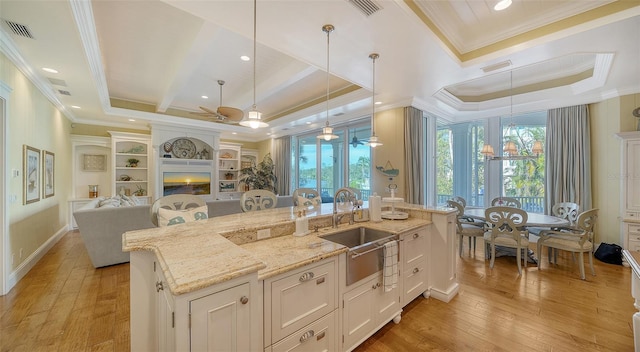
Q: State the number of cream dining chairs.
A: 6